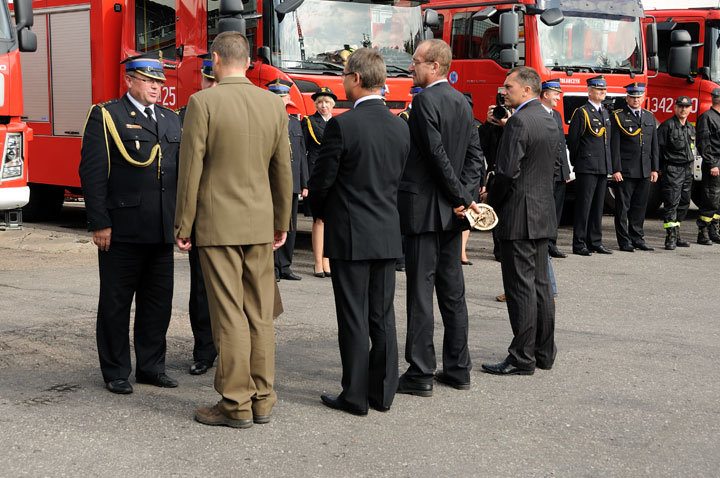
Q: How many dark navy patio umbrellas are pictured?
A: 0